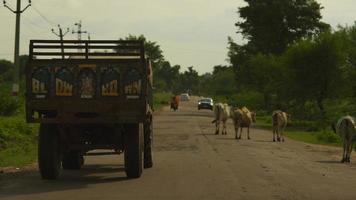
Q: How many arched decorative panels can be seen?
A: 5